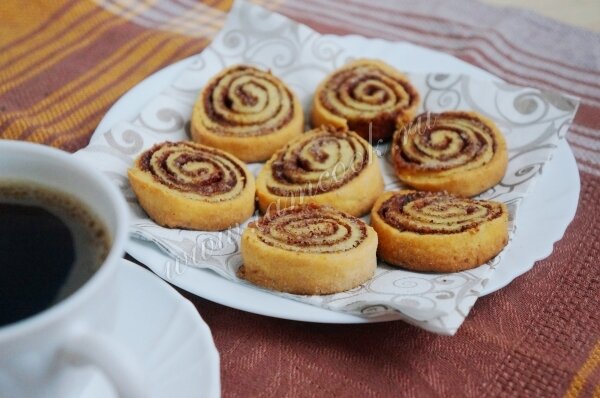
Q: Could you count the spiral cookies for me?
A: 7